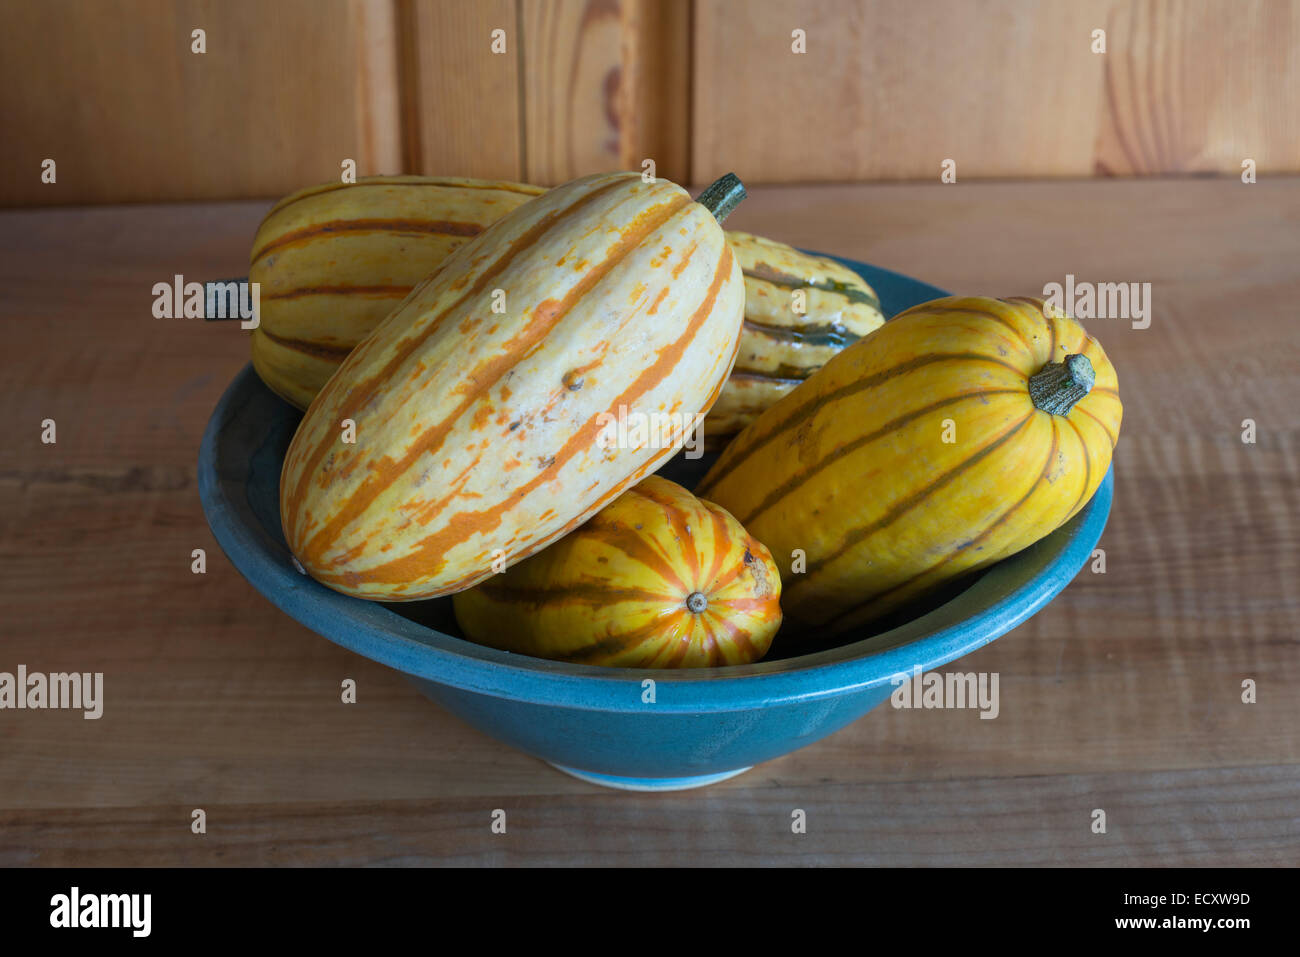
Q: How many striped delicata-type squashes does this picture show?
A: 5